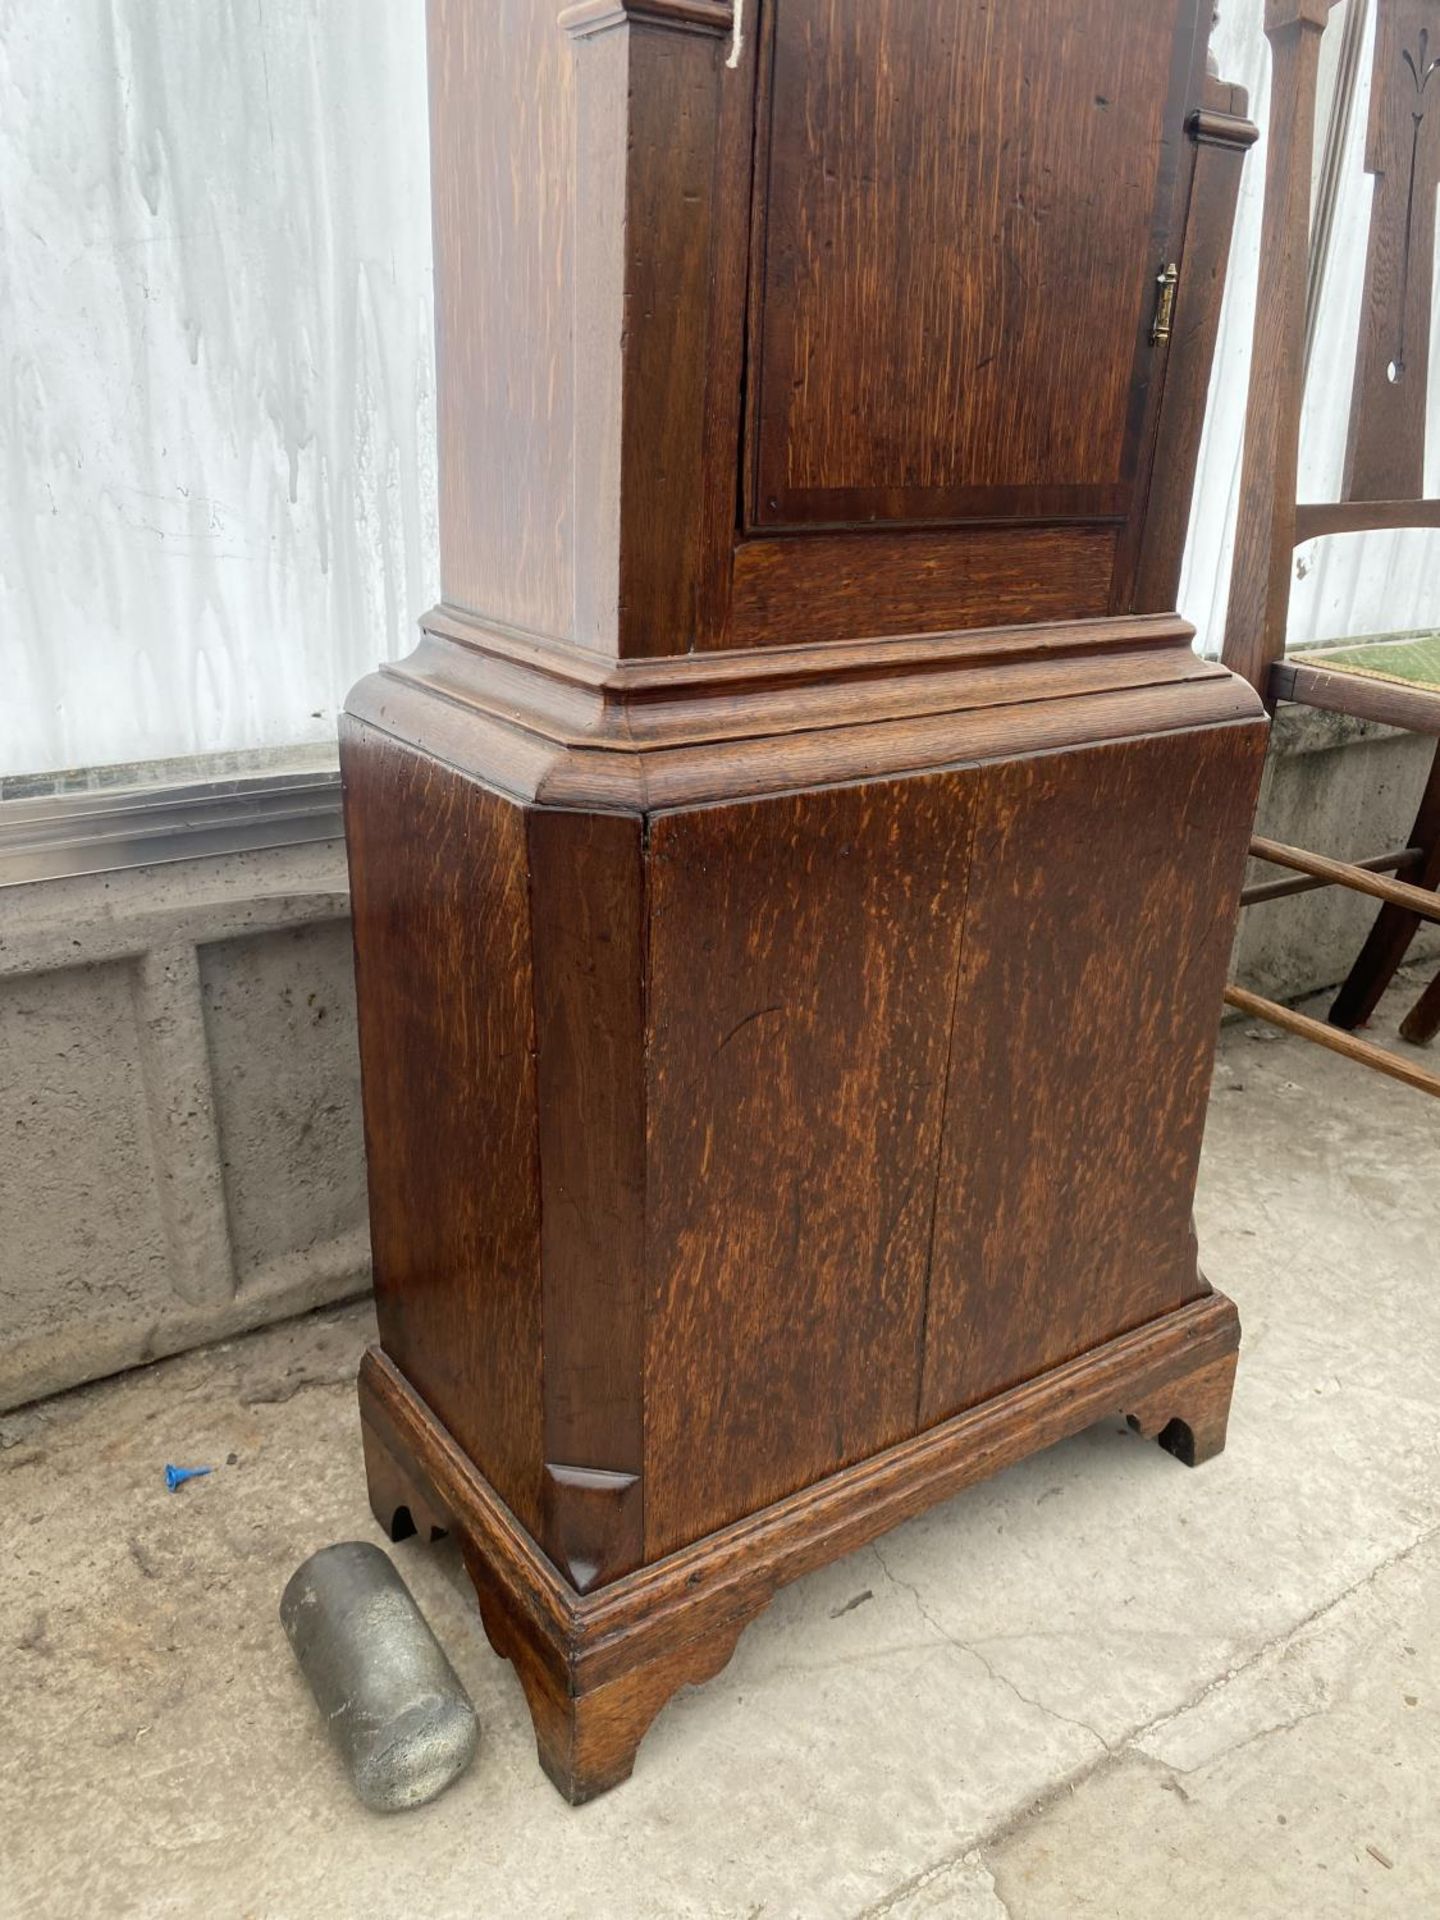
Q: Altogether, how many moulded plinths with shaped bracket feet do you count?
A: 1